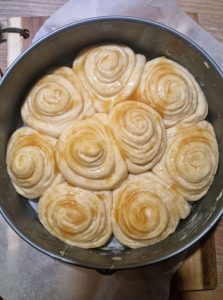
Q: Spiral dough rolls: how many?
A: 9